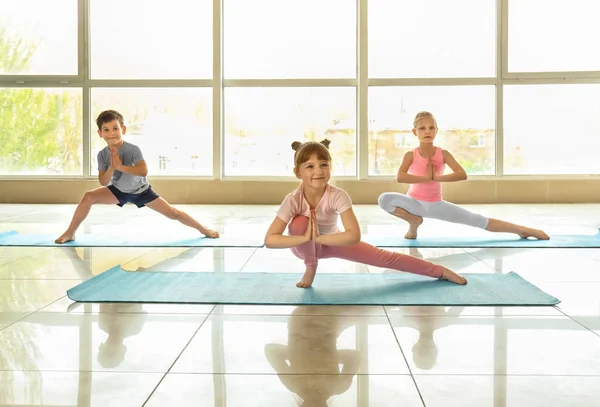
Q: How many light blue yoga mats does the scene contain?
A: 3